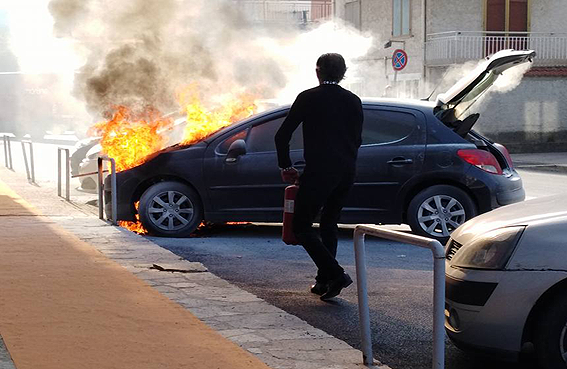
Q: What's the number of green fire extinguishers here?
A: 0